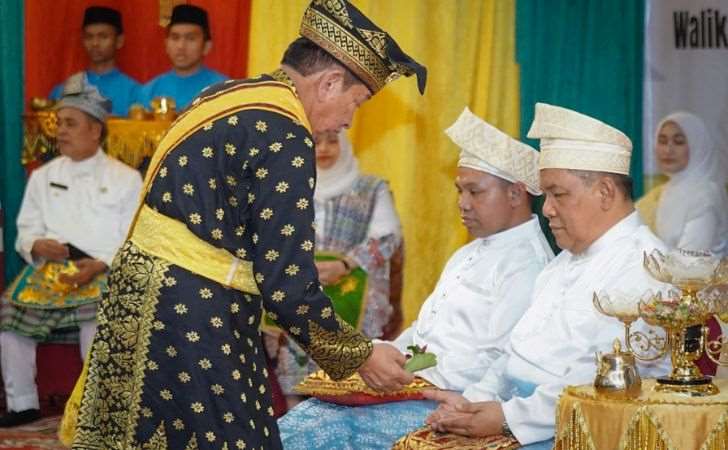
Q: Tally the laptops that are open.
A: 0